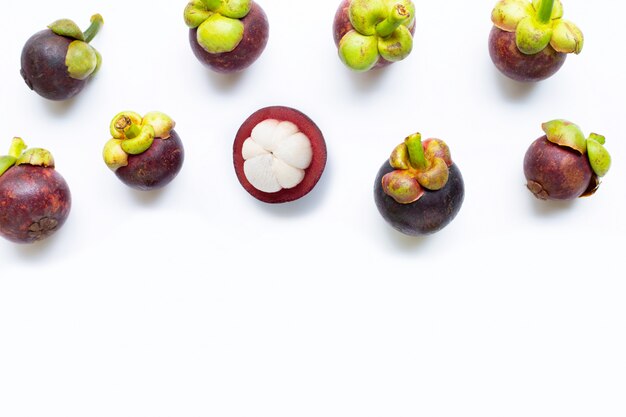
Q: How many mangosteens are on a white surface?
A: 9